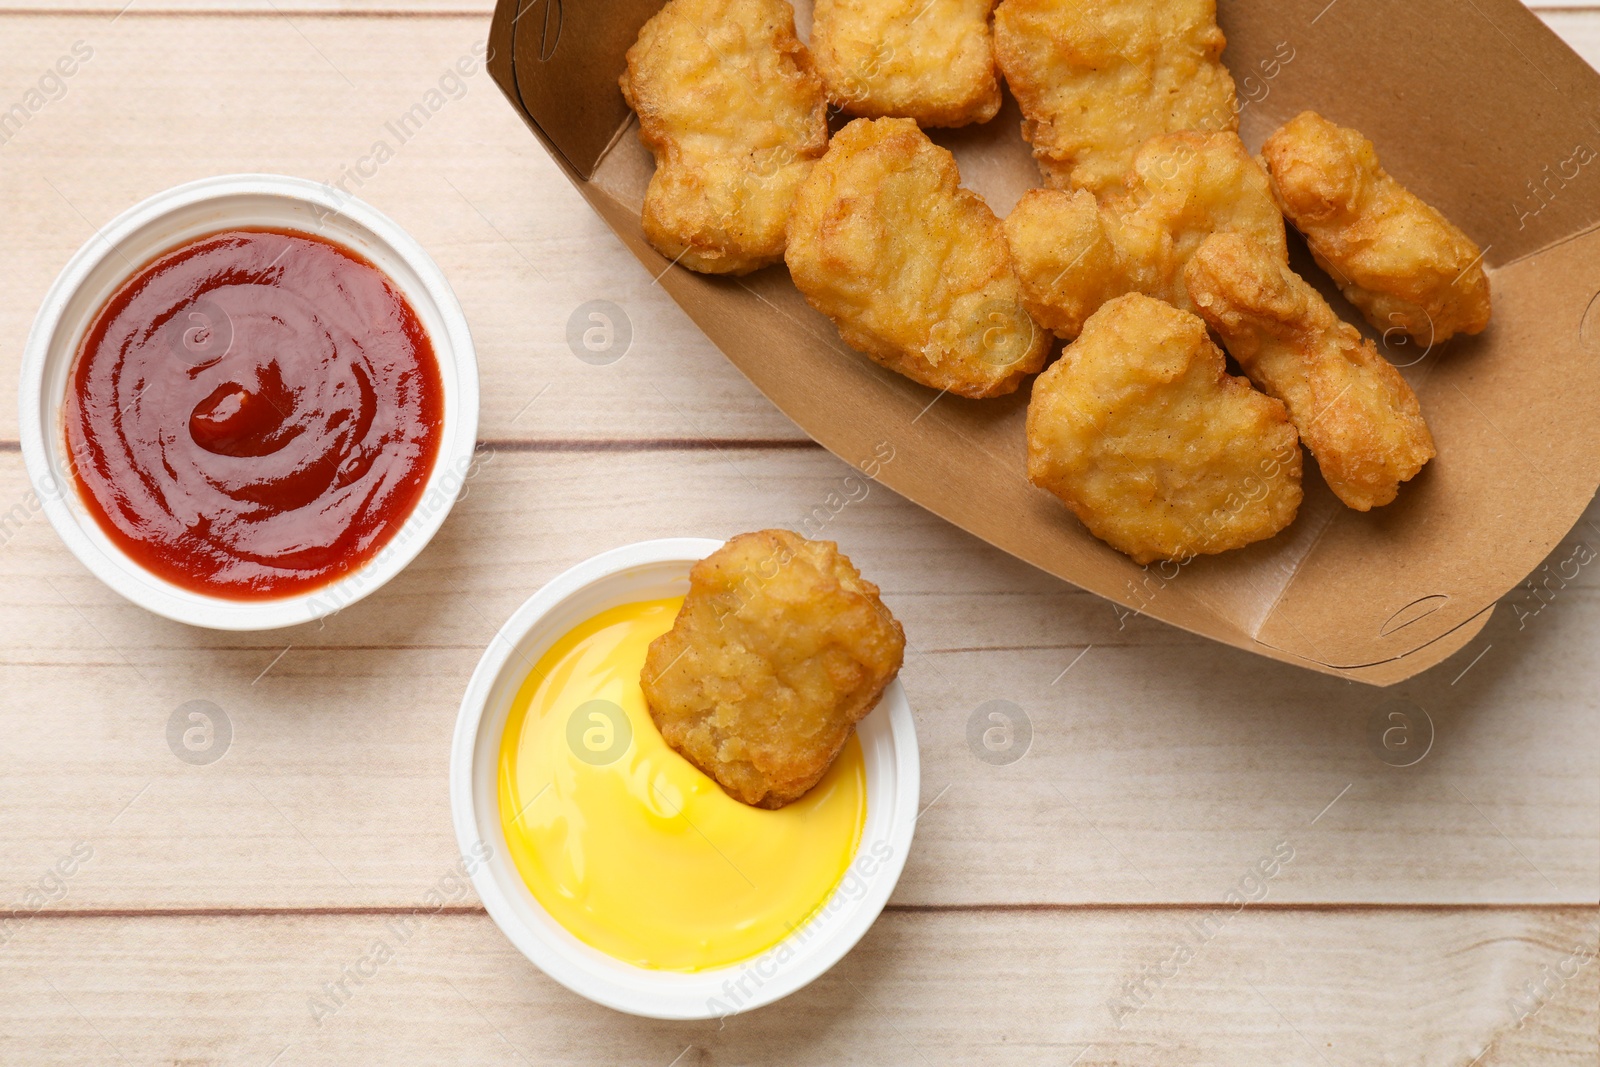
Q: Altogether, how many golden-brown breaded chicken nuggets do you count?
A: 9